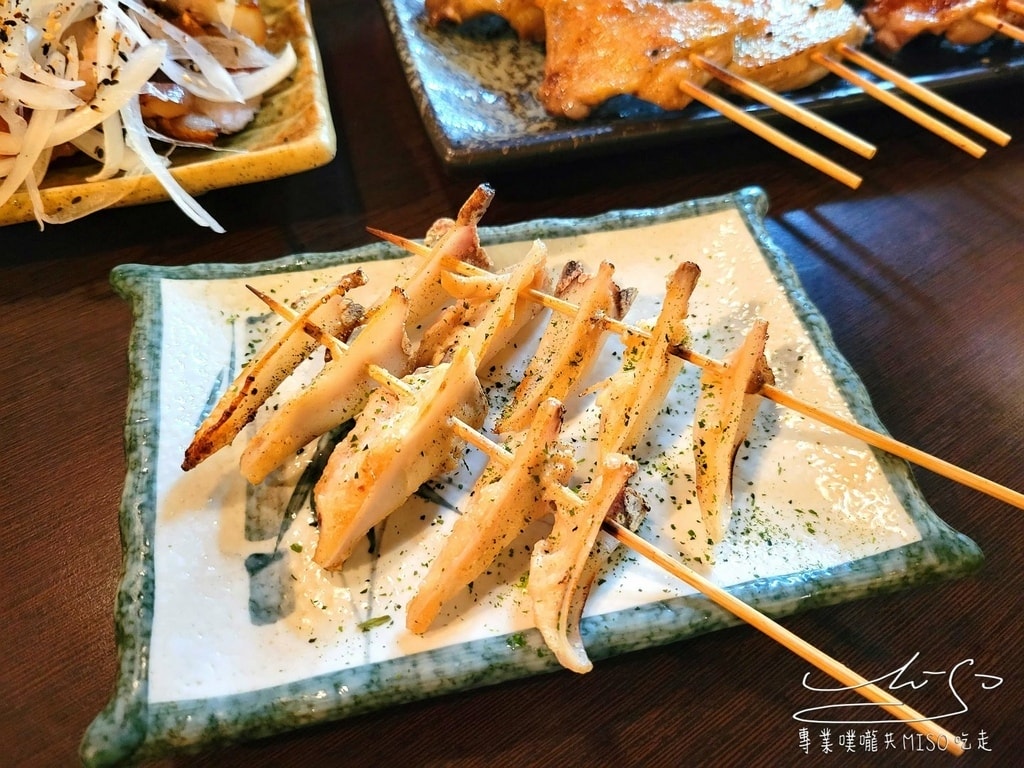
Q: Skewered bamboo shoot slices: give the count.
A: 10